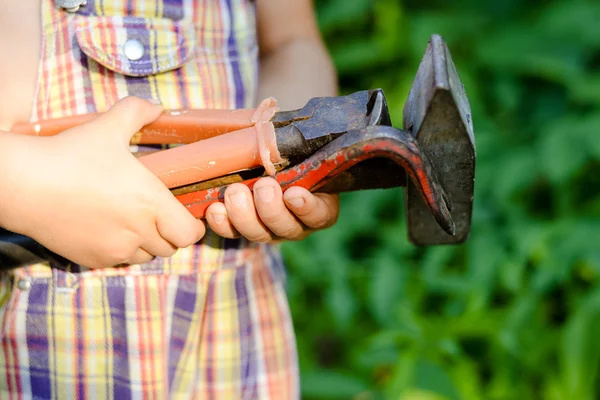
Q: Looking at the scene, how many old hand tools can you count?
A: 3